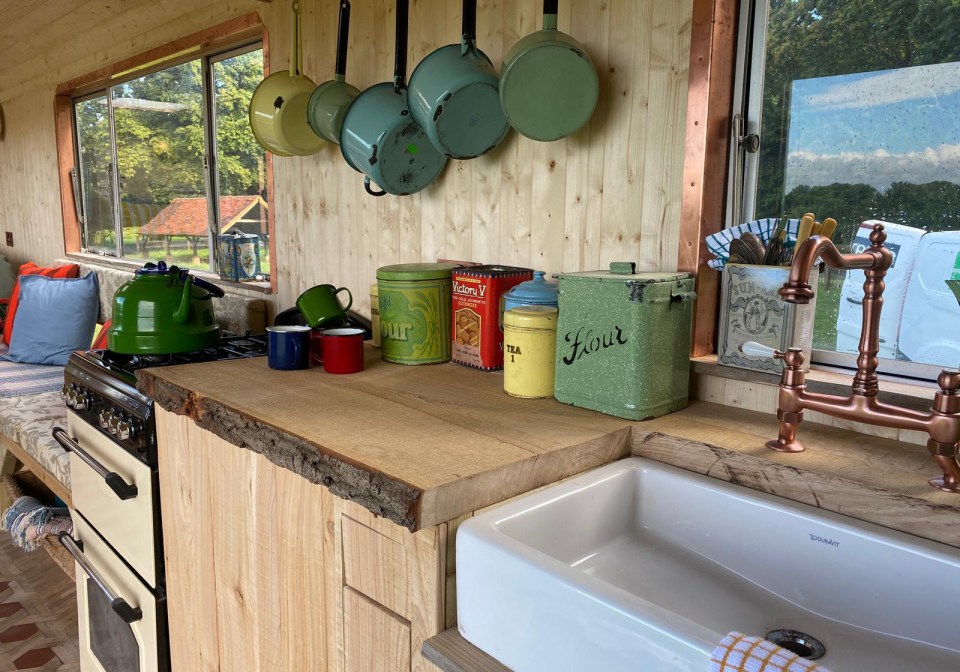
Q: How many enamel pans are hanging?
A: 5